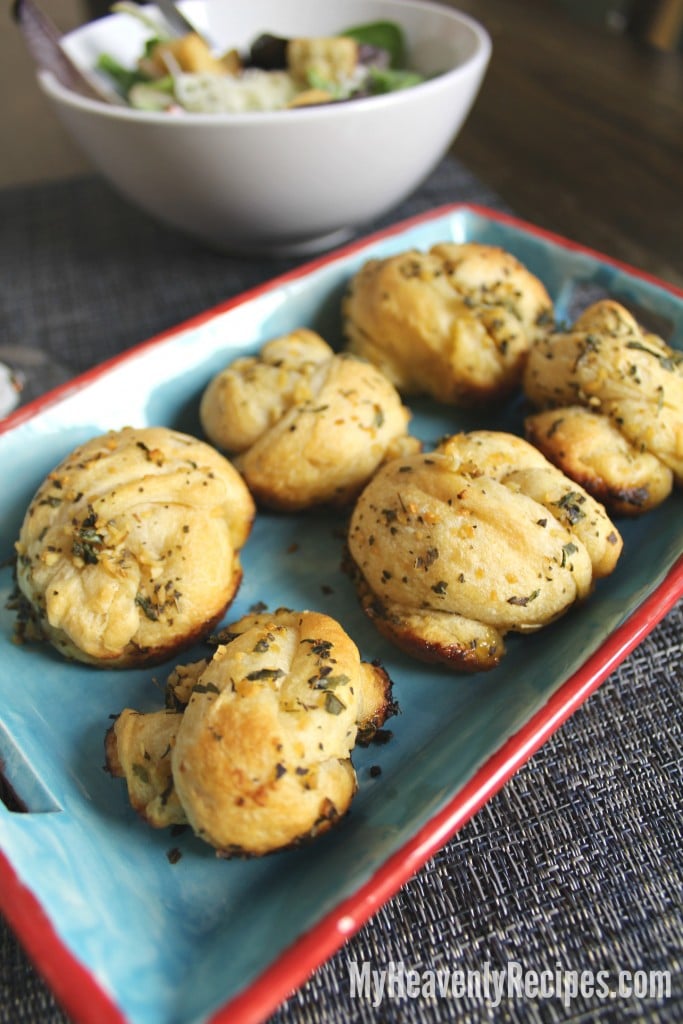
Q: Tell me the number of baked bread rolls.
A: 6